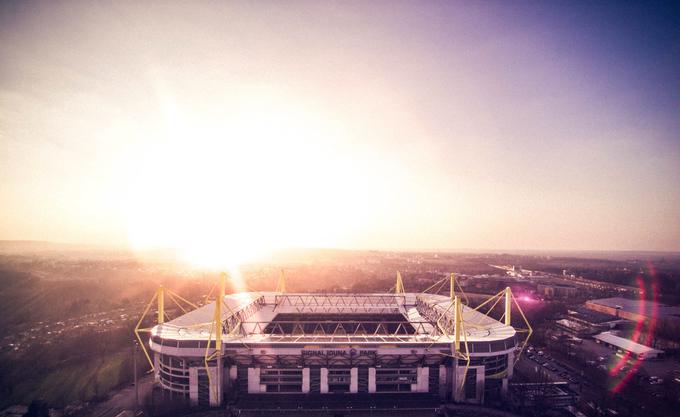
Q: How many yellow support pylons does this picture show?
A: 8